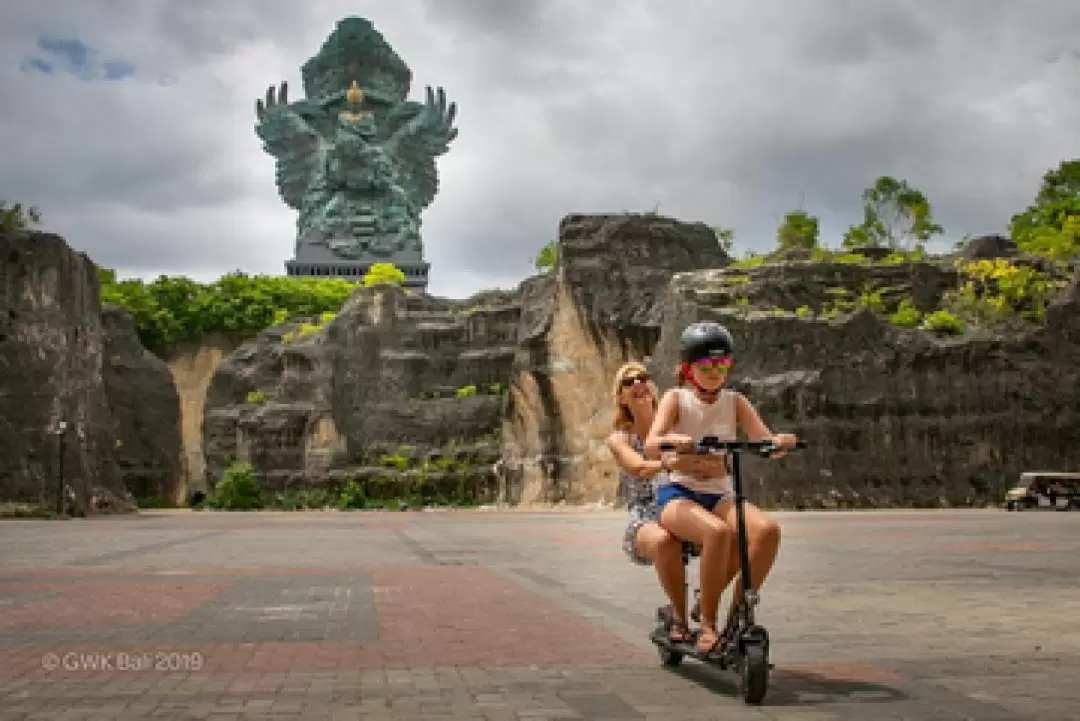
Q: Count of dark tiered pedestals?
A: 1